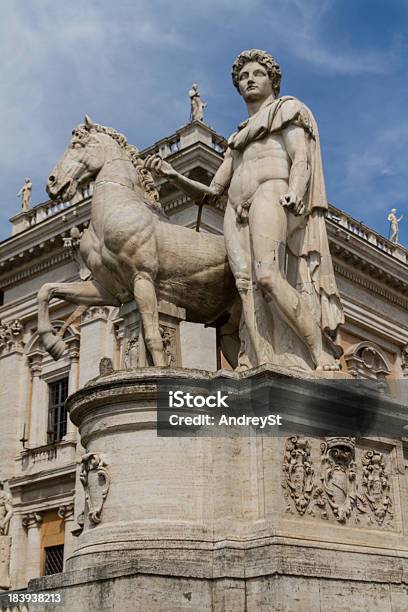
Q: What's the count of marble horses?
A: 1